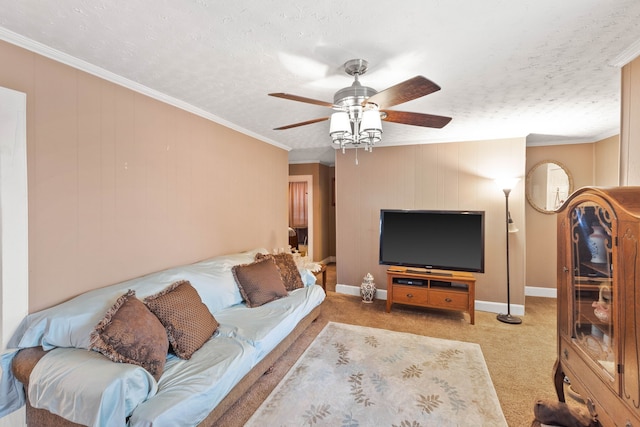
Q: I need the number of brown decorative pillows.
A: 4